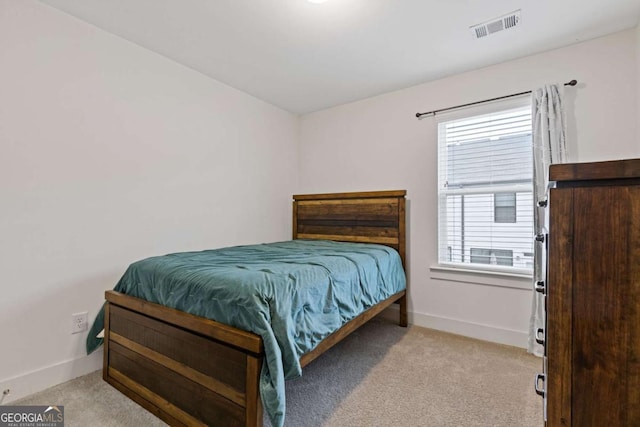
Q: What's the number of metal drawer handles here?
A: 5